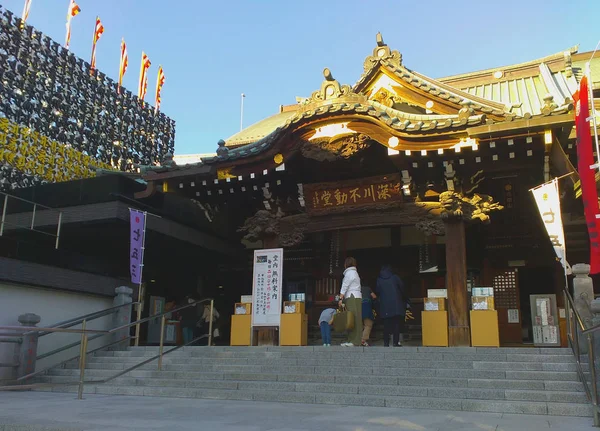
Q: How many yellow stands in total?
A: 4